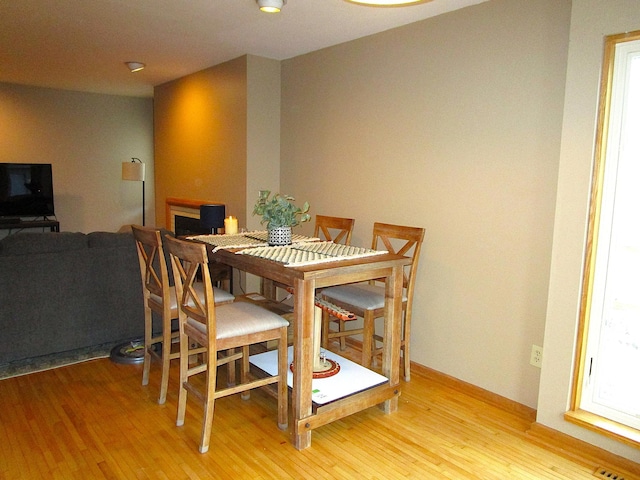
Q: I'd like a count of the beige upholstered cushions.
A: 3